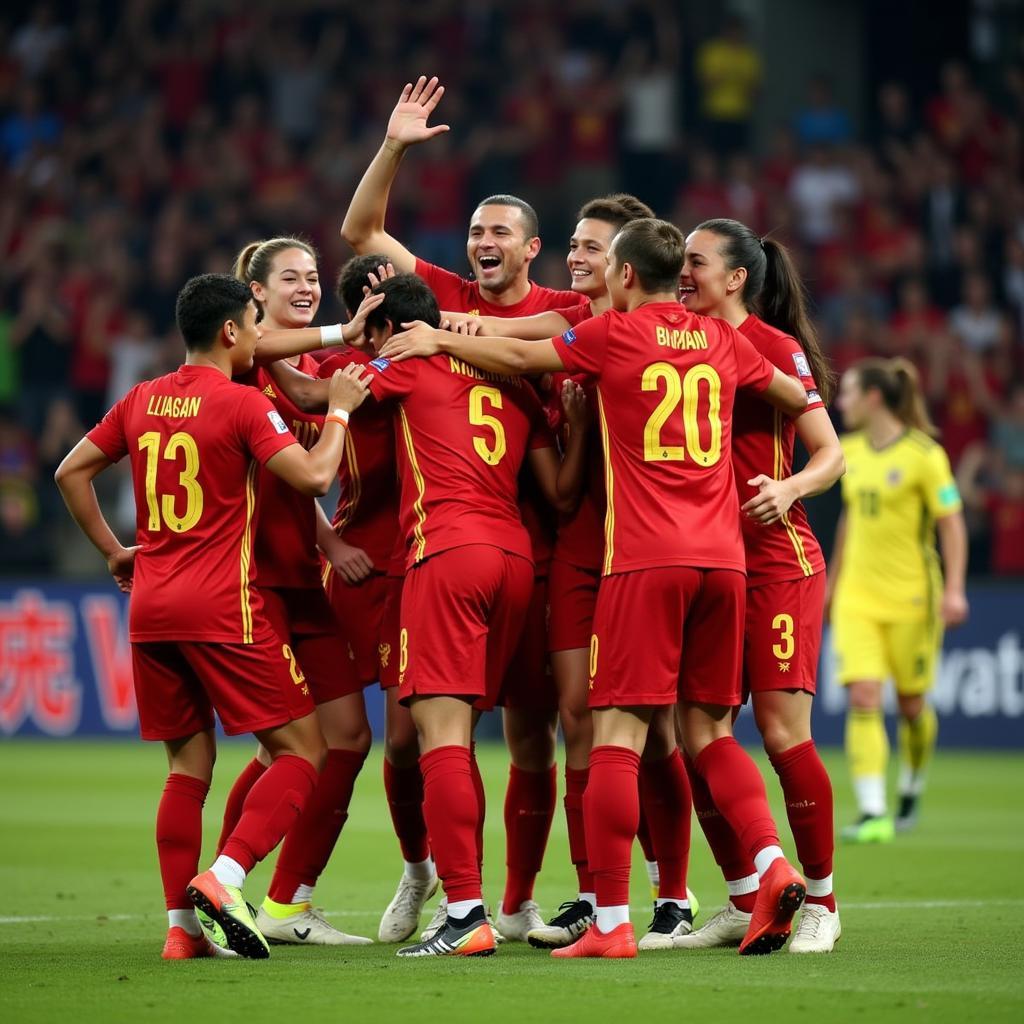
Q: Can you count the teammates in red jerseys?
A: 8